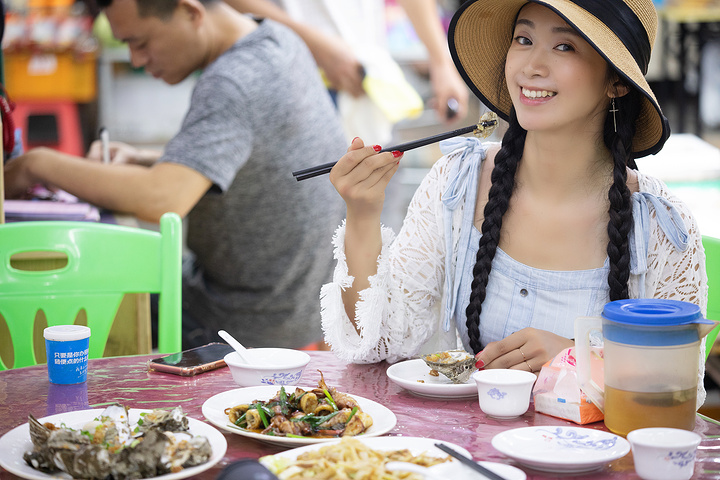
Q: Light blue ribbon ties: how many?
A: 2